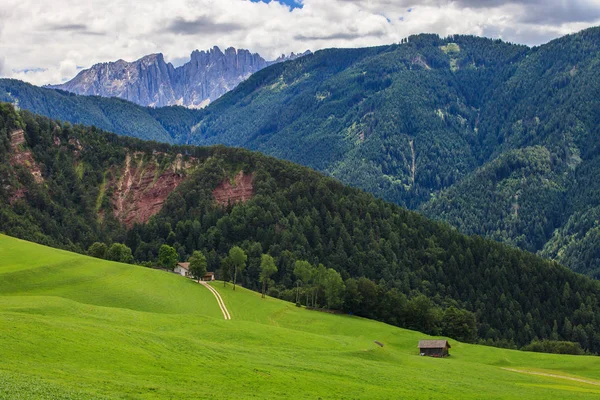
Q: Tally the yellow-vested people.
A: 0